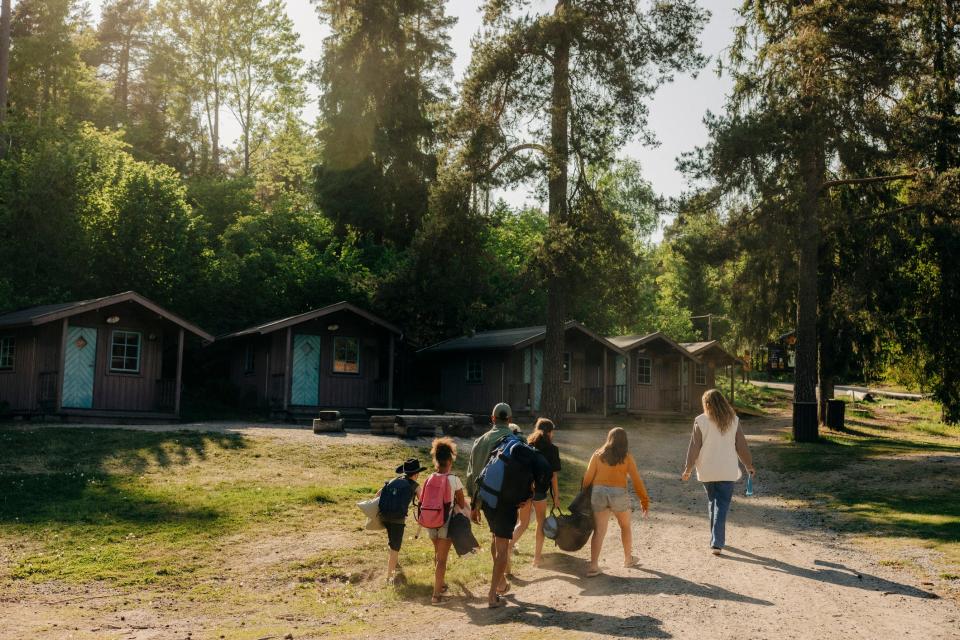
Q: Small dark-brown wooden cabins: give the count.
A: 5